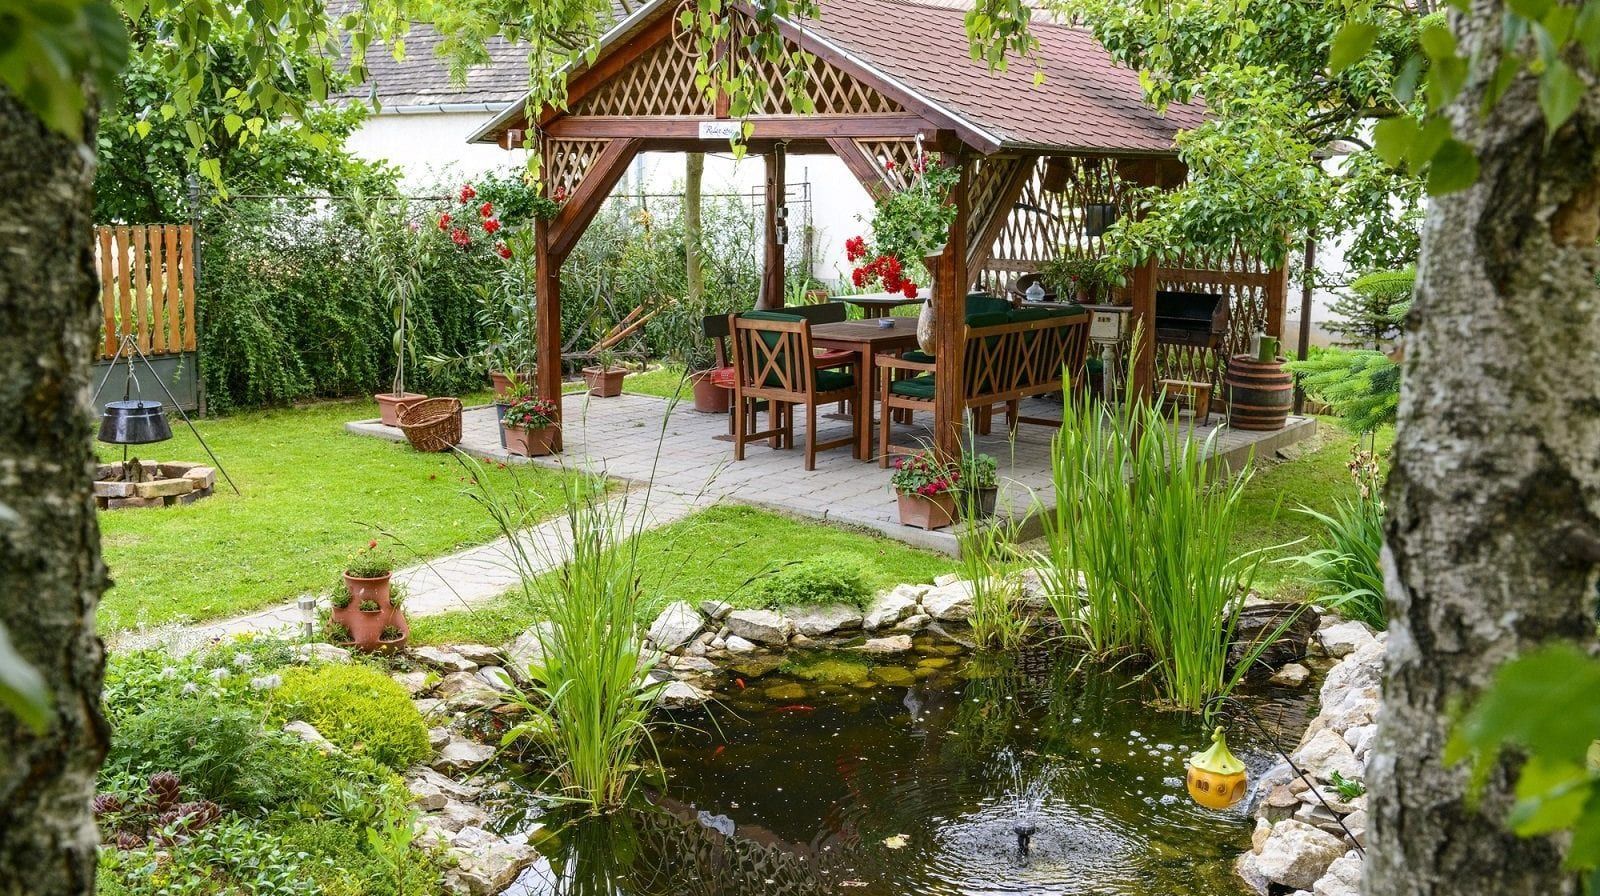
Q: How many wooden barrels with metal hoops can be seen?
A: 1